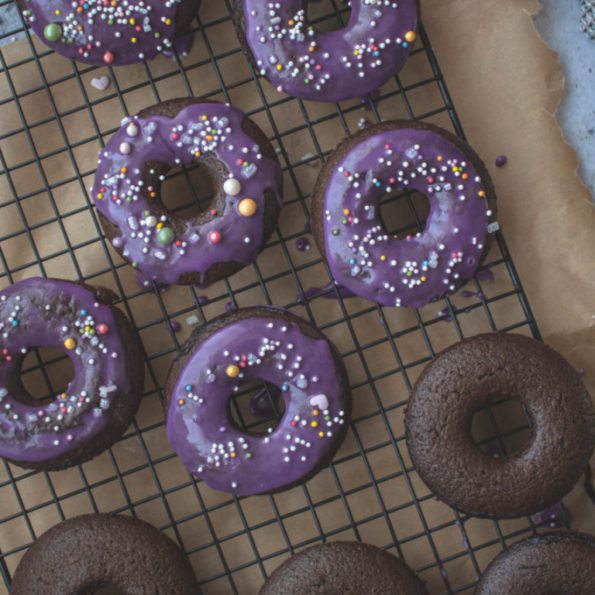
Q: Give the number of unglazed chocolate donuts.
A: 4